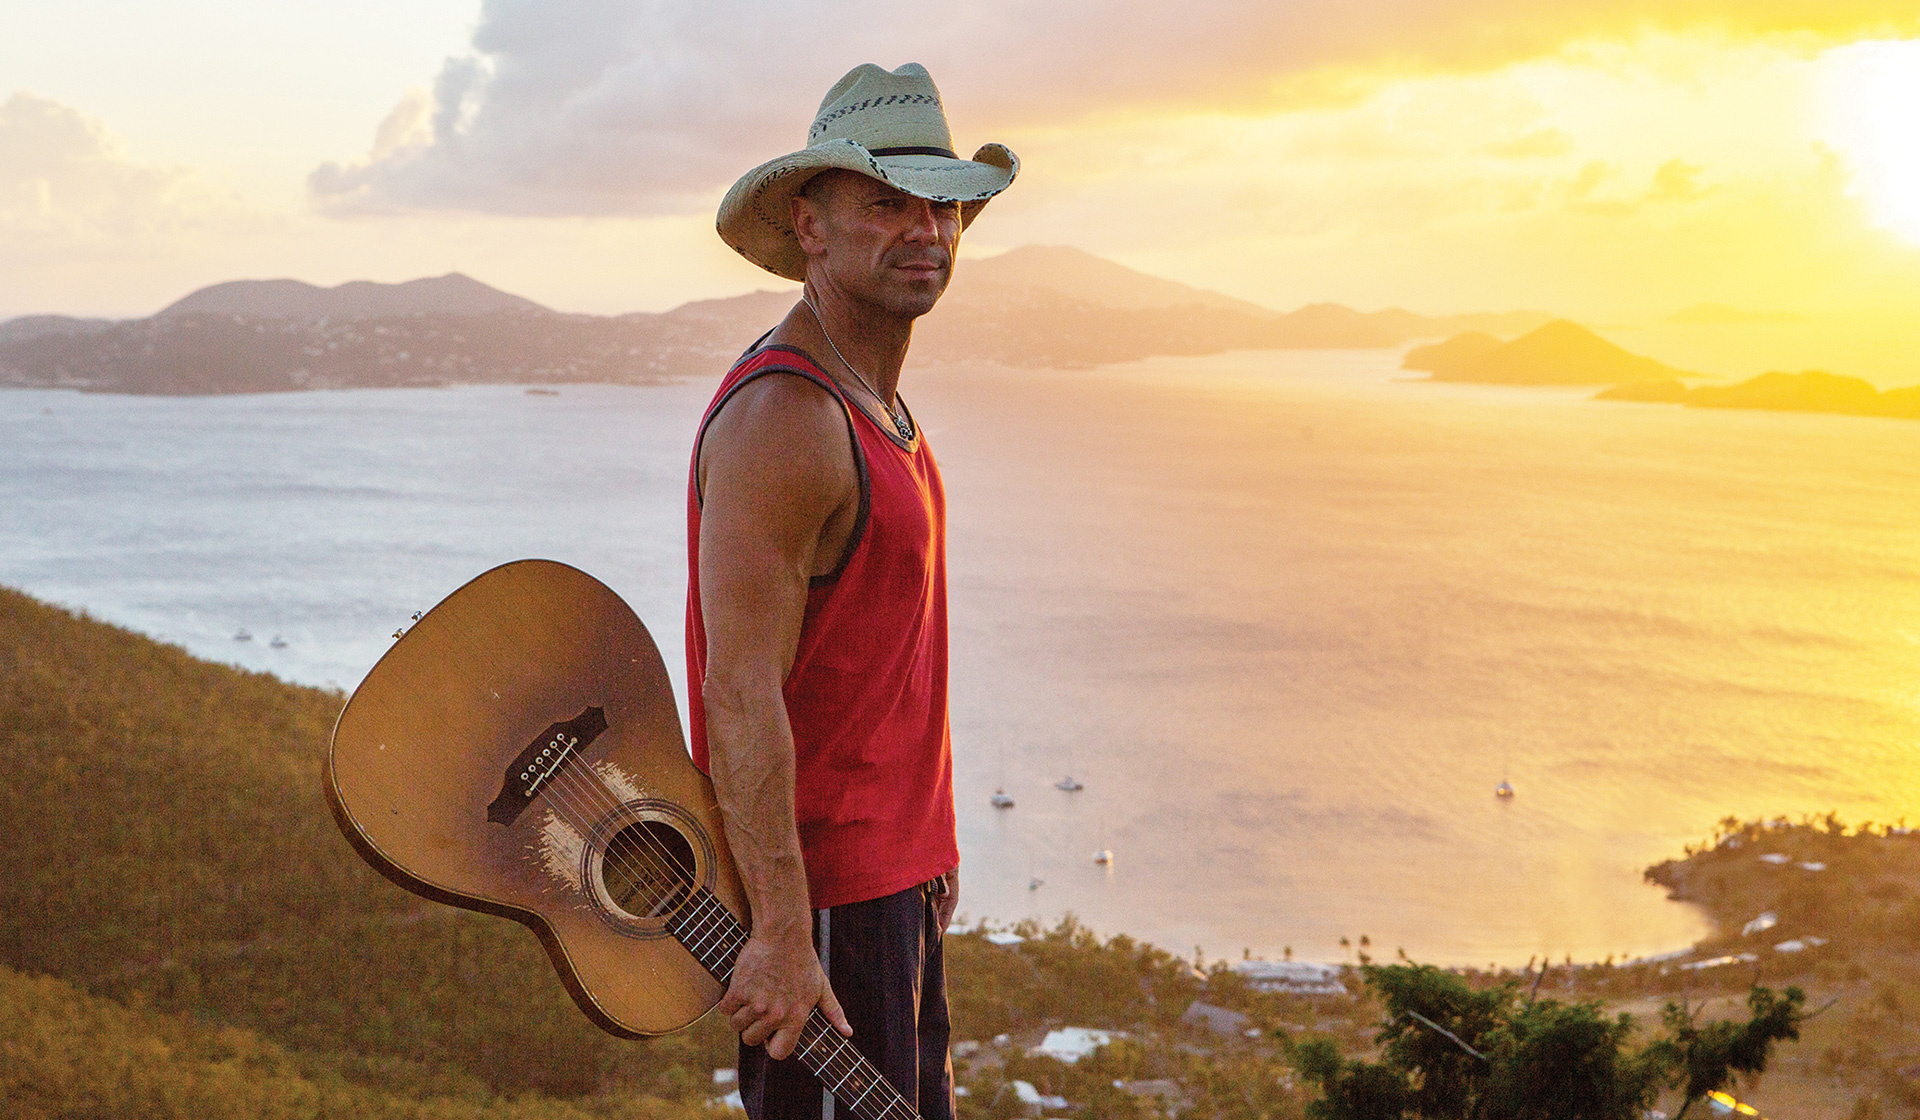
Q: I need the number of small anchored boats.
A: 7